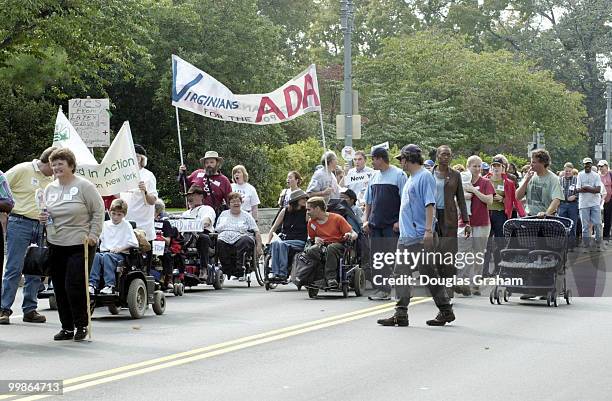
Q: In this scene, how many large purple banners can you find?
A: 0